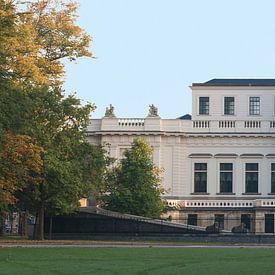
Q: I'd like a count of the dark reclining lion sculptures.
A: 2